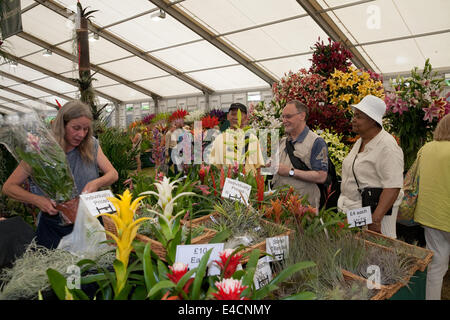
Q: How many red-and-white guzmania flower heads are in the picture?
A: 3